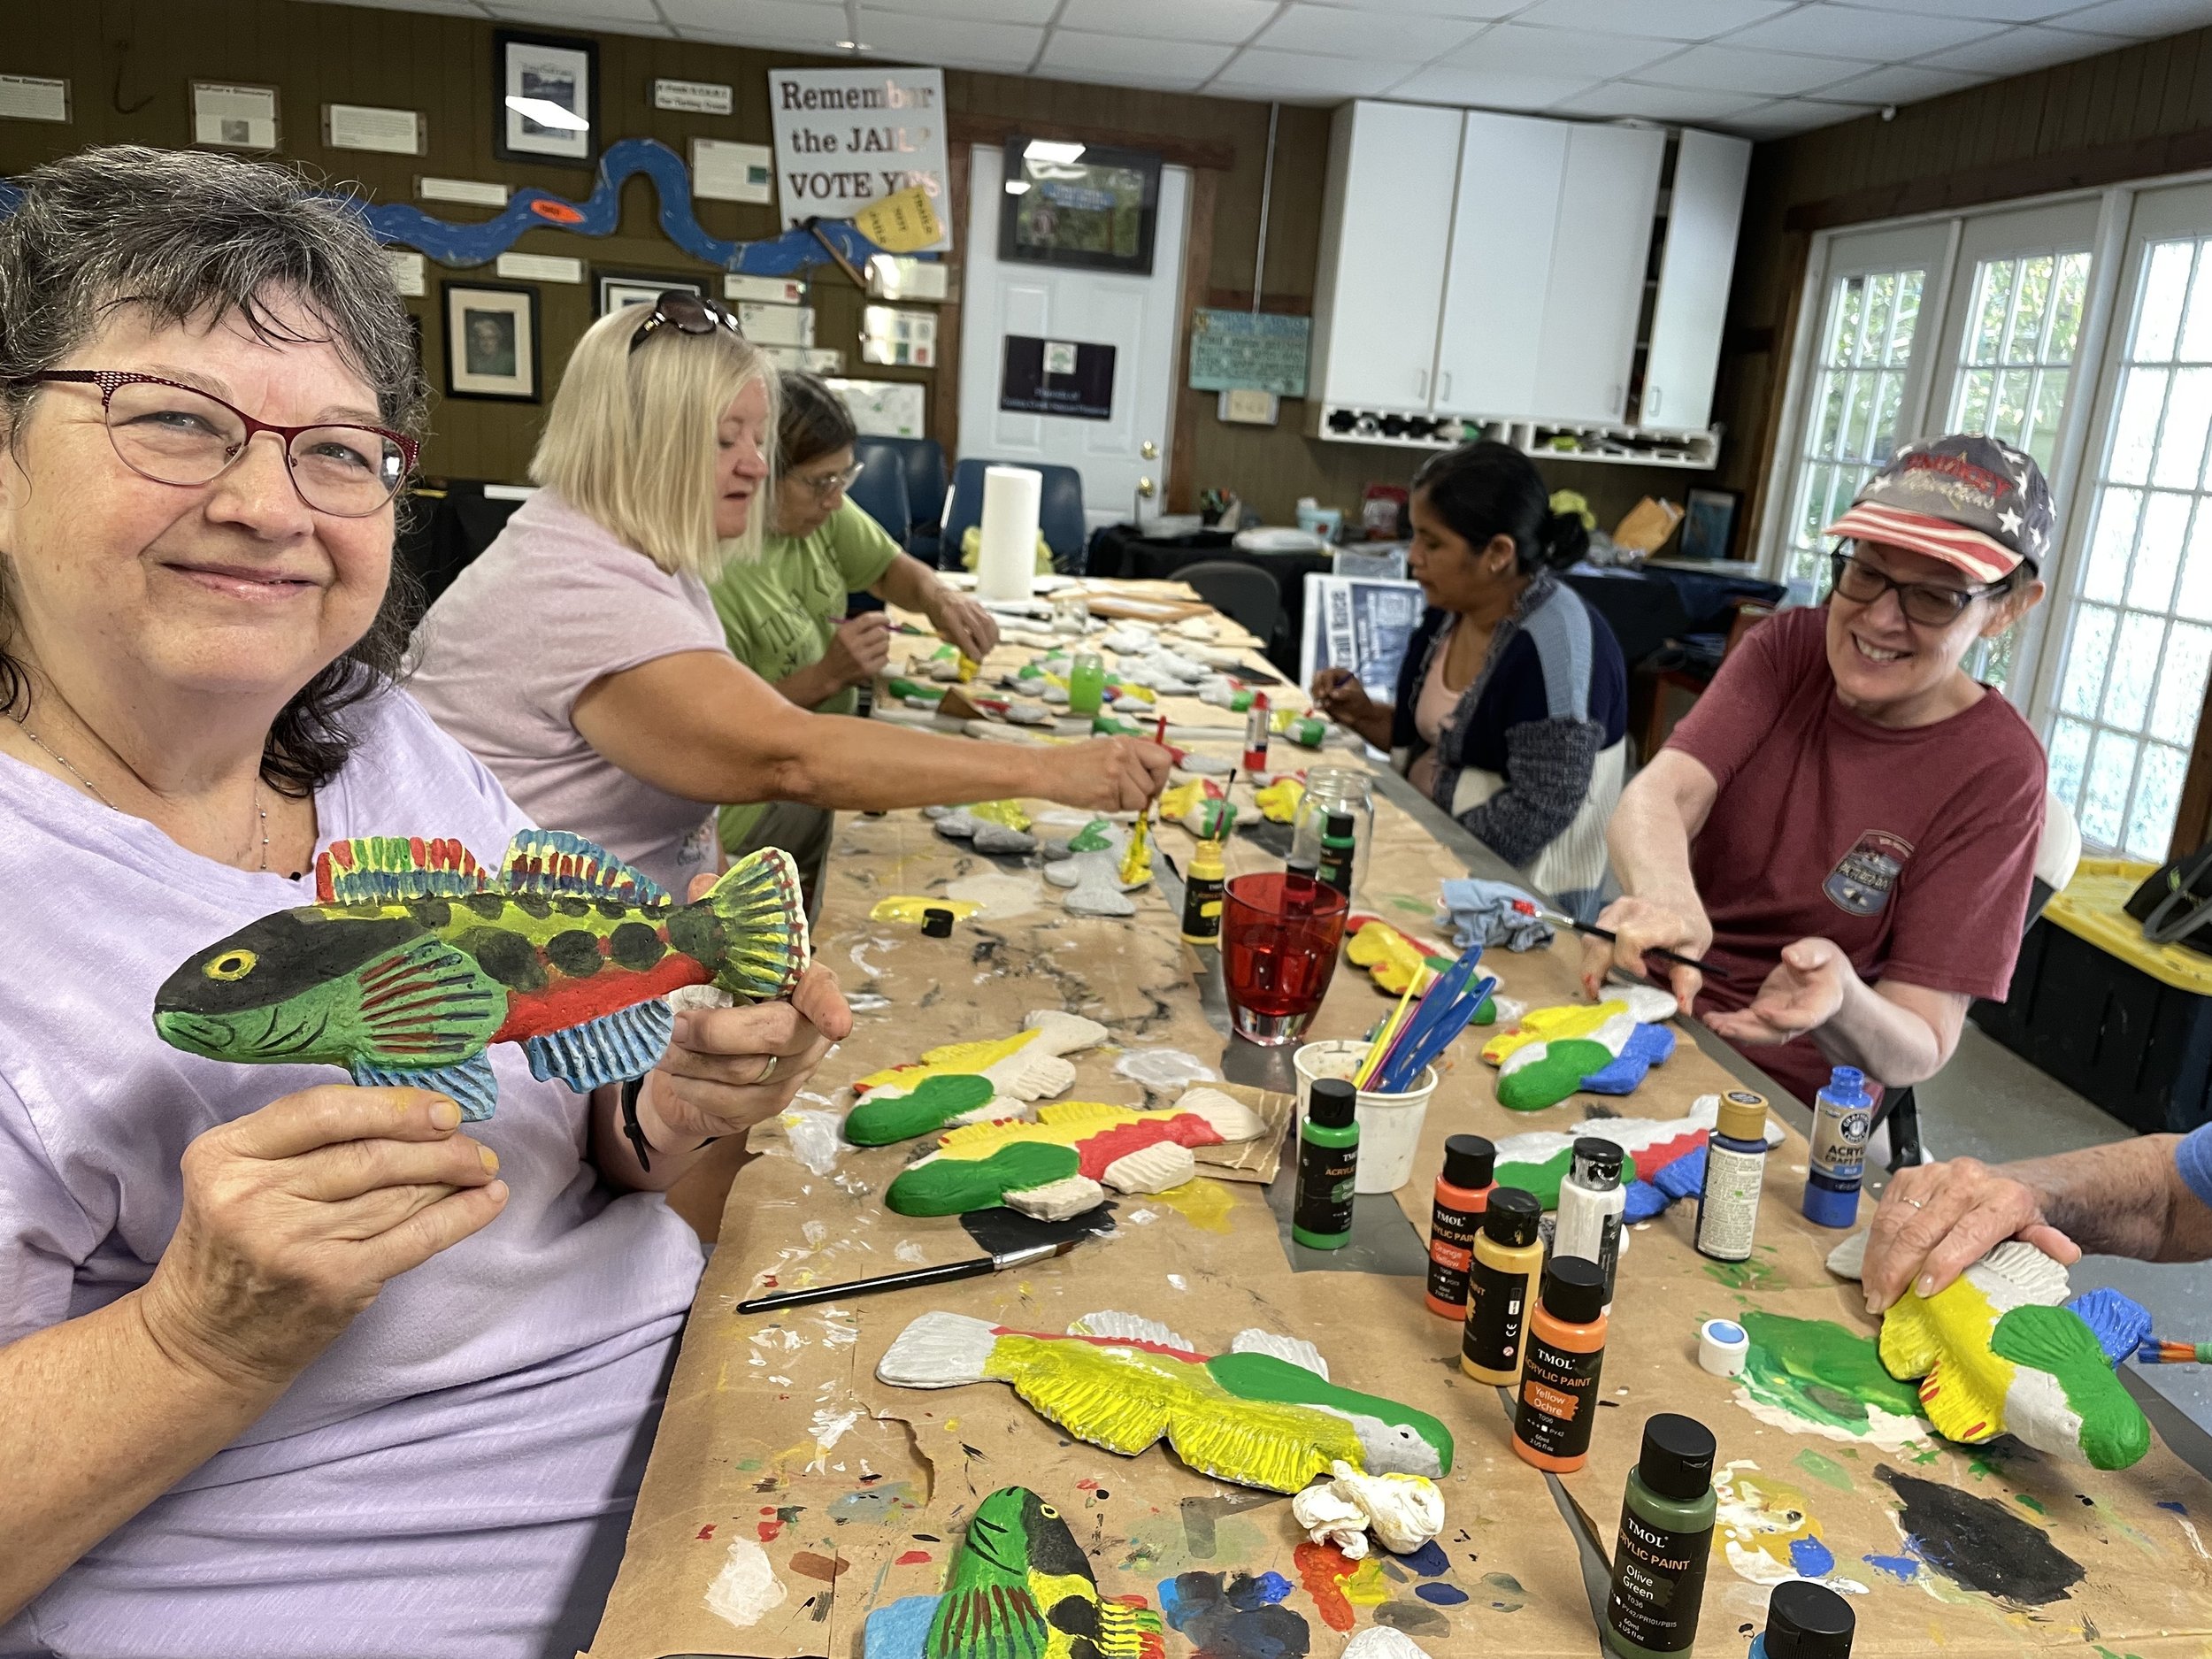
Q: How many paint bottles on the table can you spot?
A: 13